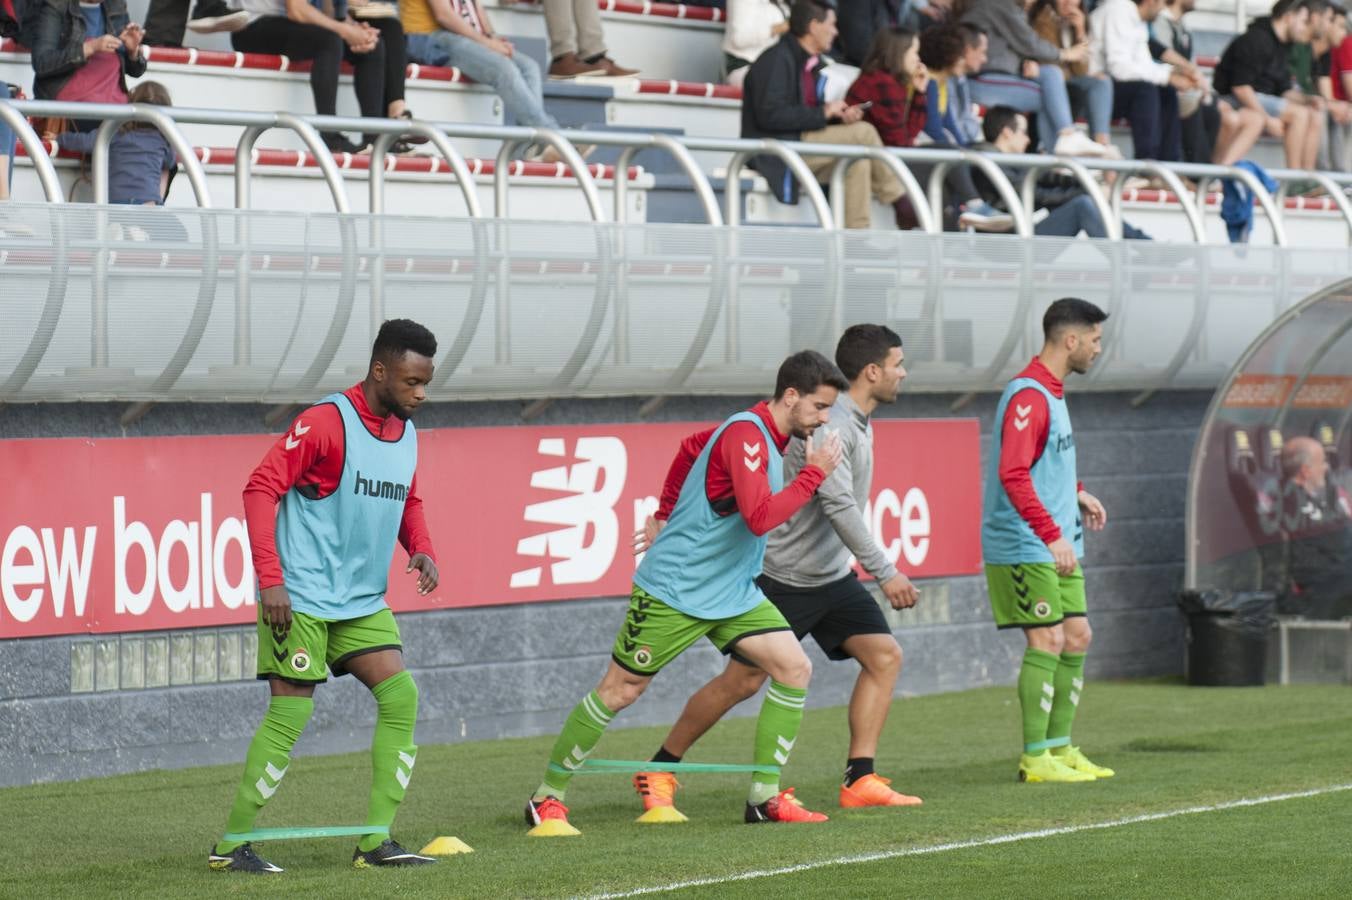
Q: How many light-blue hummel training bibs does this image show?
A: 3